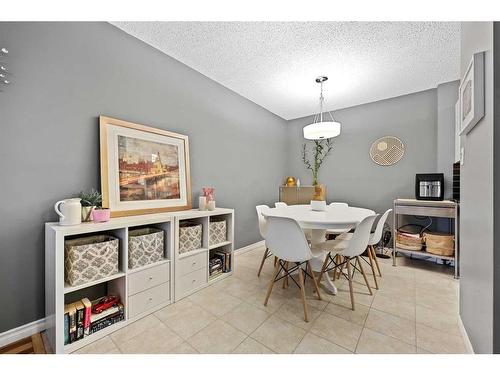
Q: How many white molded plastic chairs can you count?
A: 6